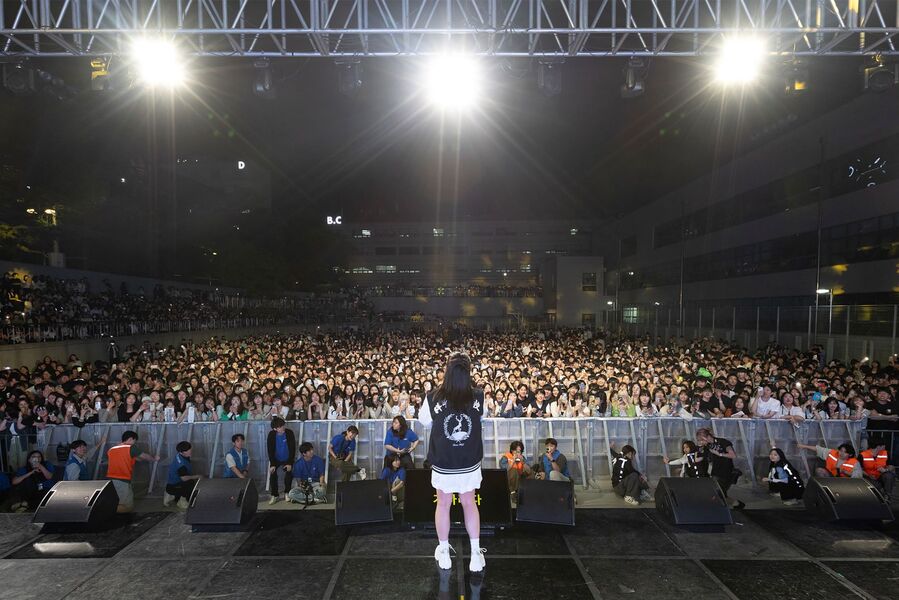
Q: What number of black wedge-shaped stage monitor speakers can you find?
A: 6